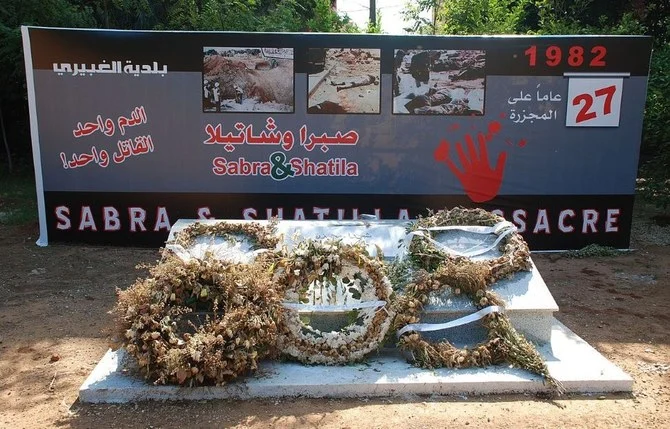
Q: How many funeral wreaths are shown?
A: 5